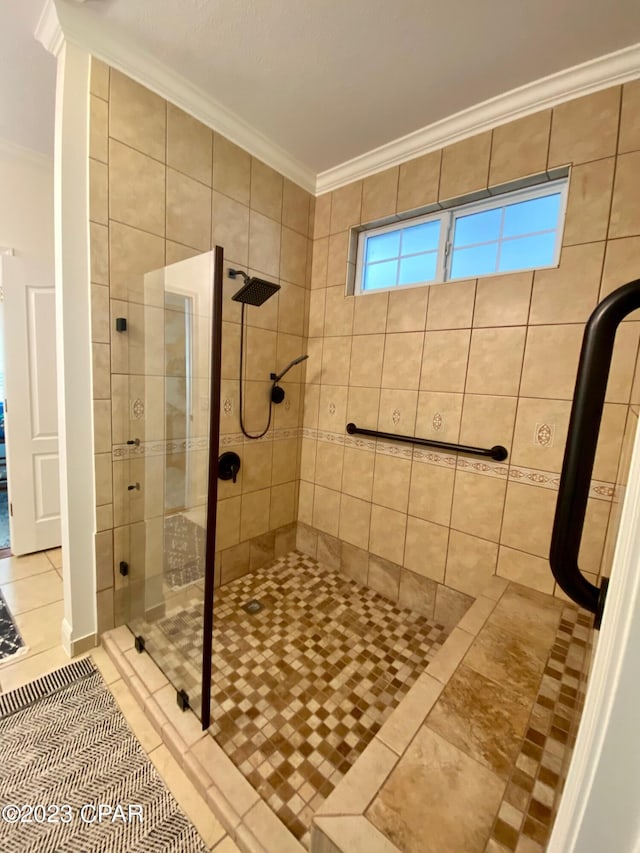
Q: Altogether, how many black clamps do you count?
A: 4